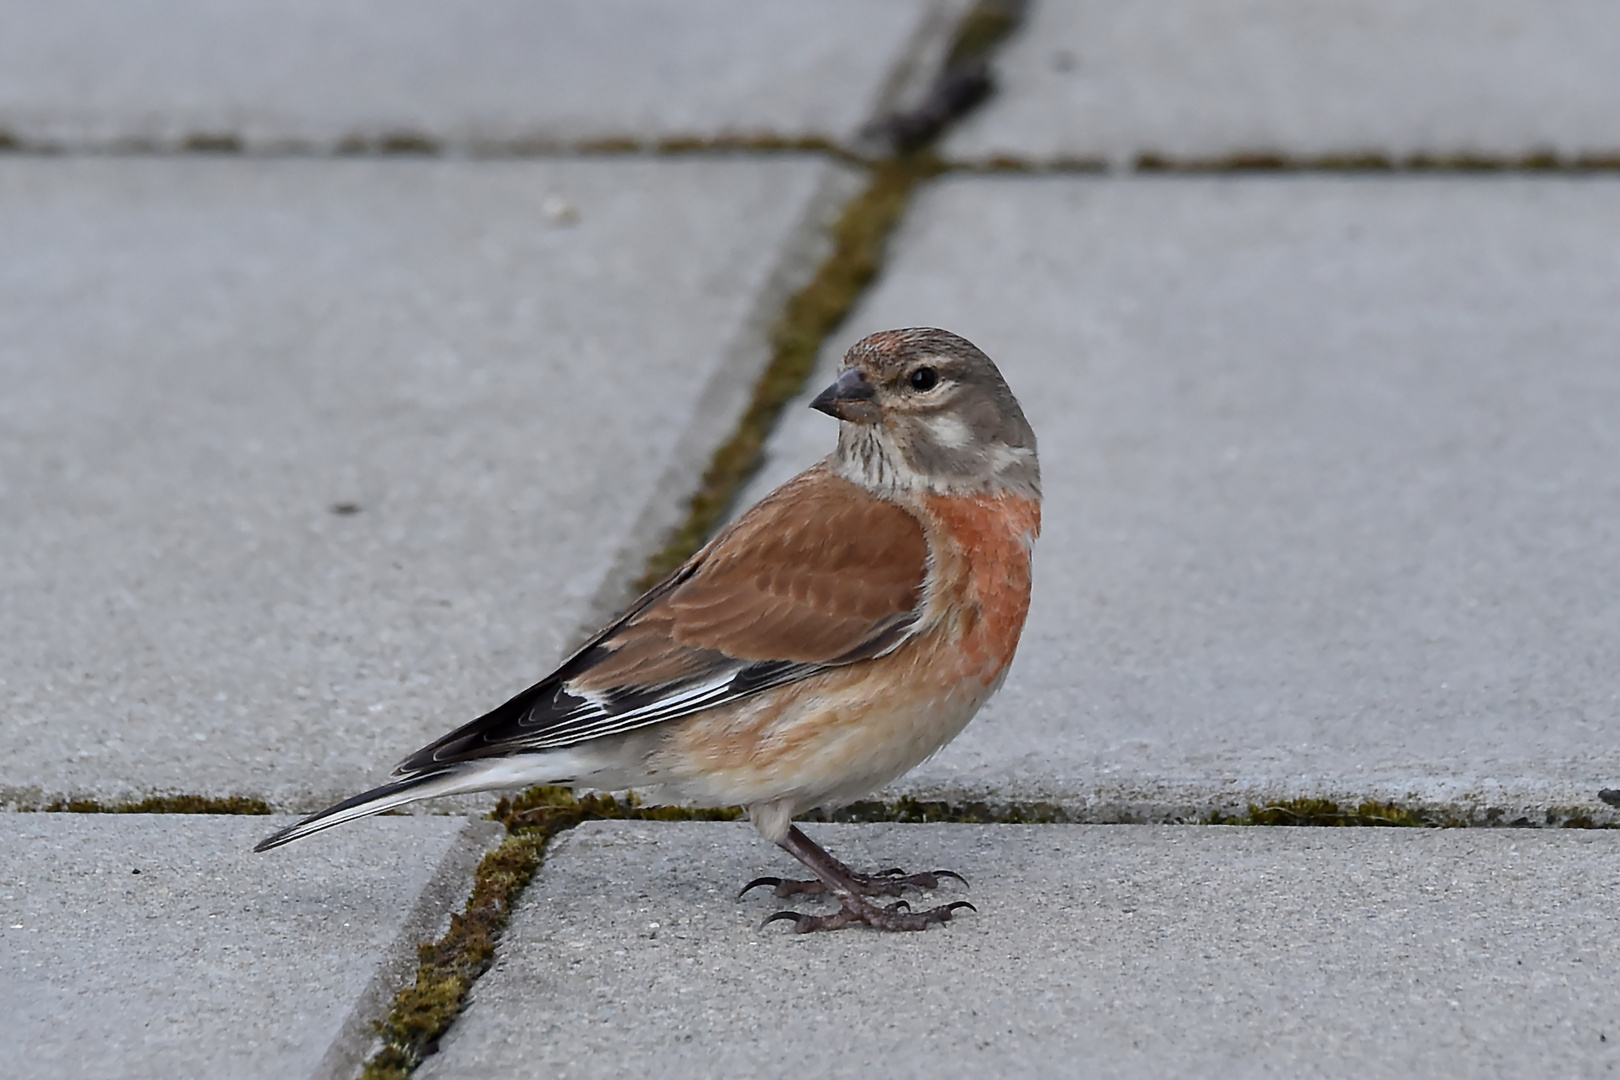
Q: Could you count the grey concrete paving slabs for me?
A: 6